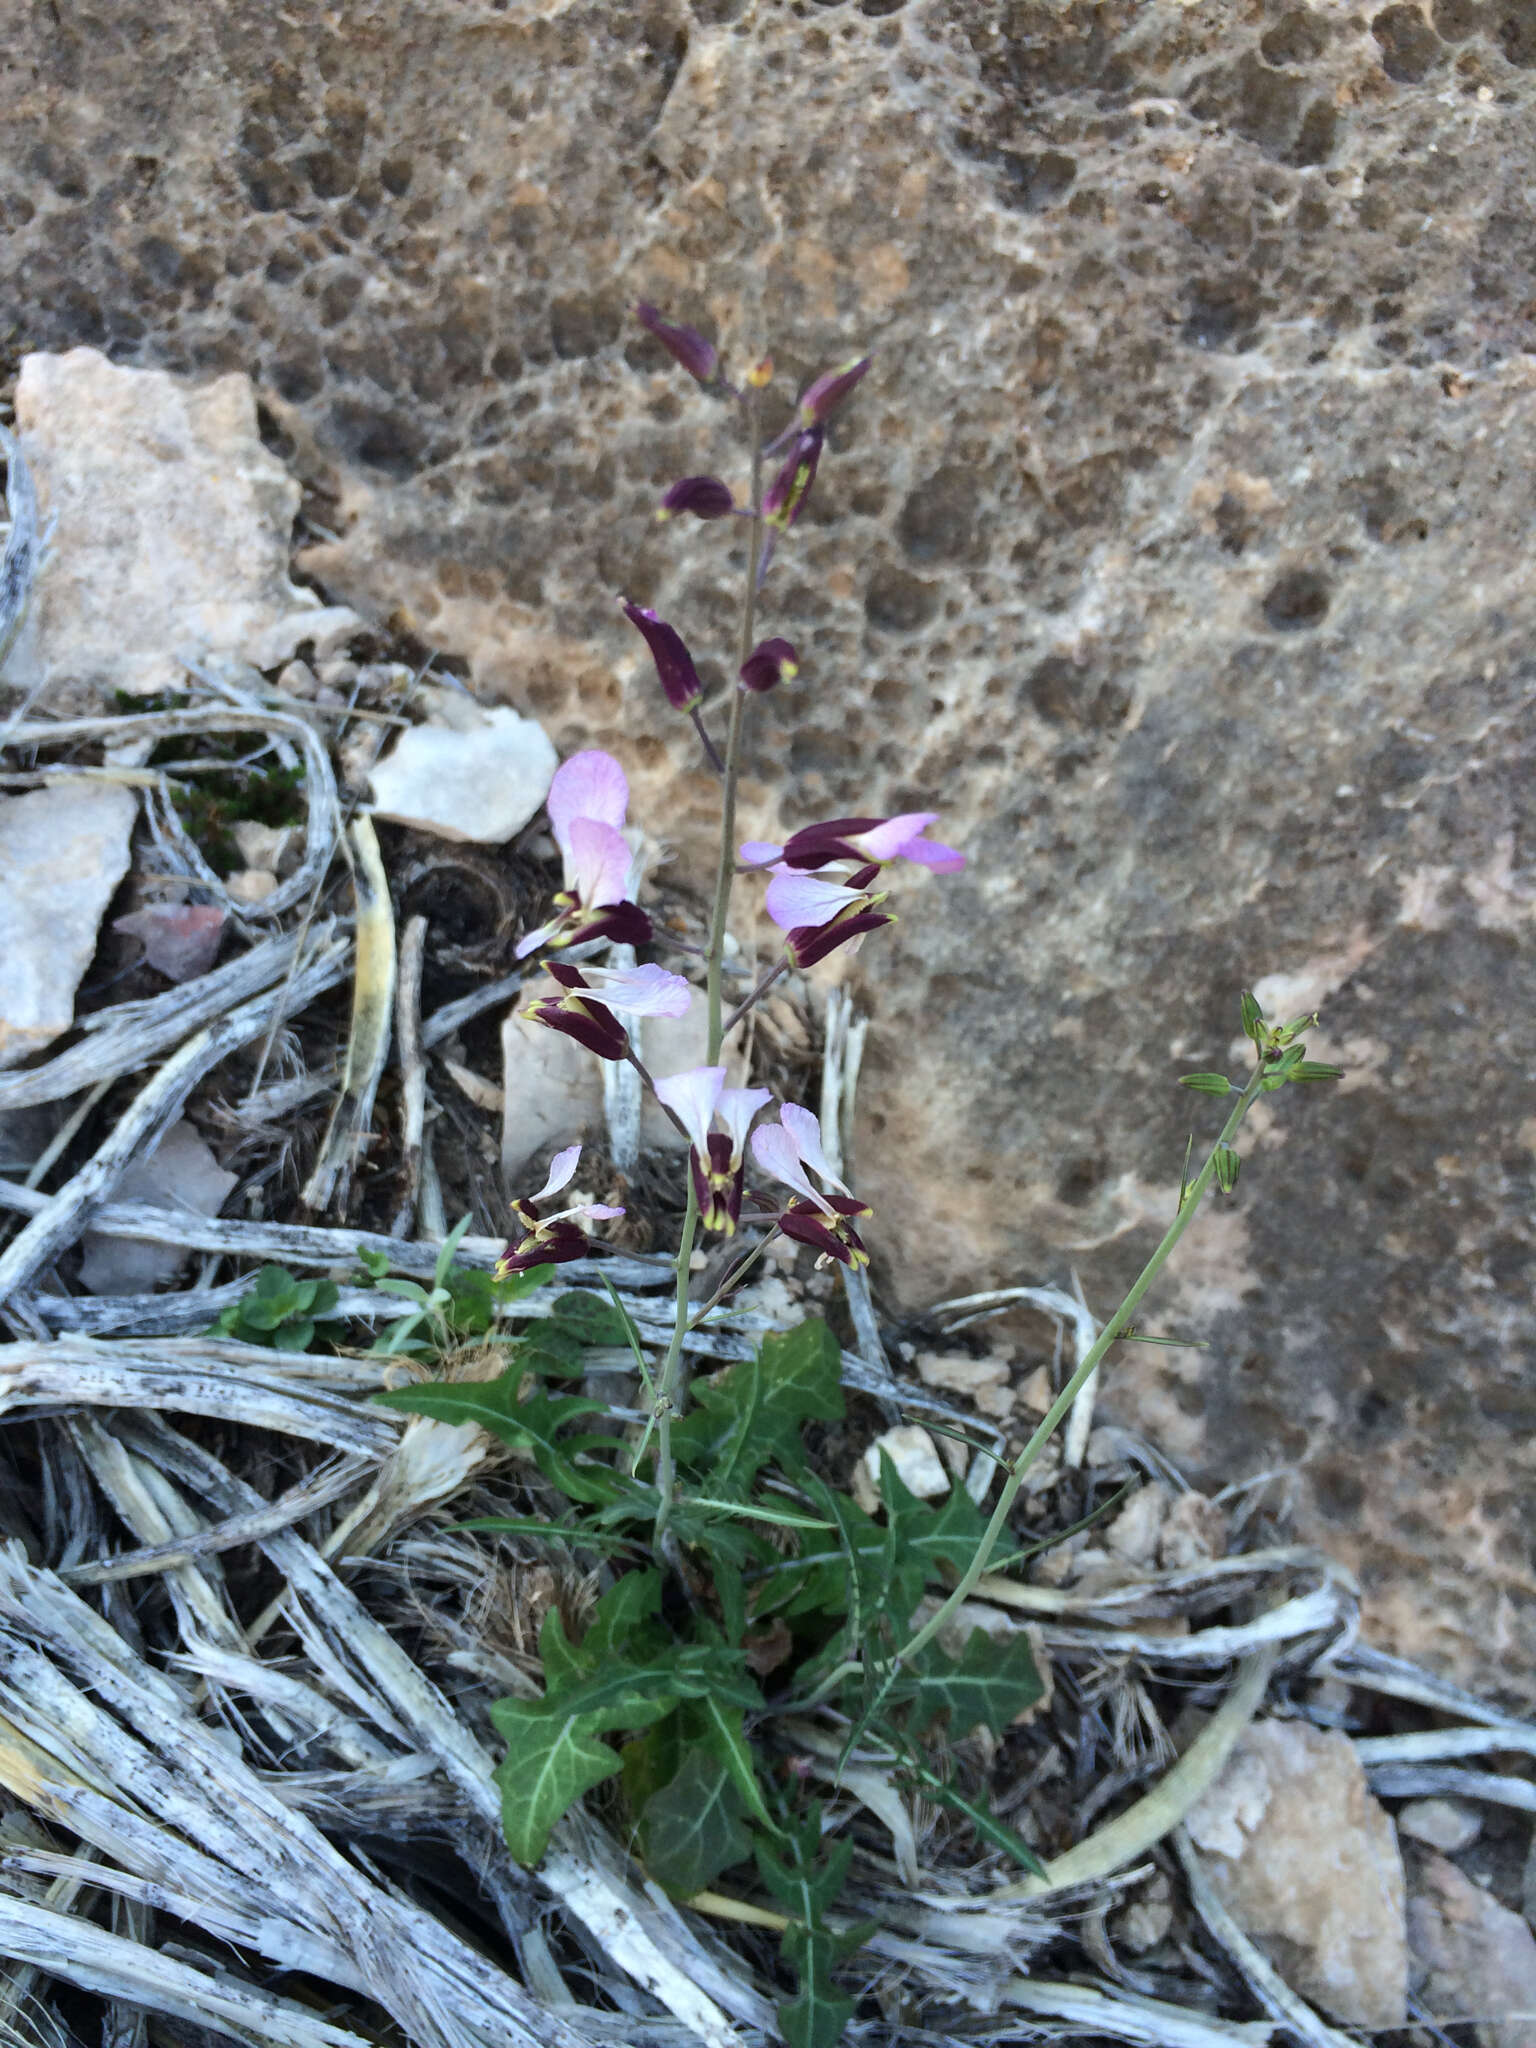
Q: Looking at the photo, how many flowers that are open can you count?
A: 7